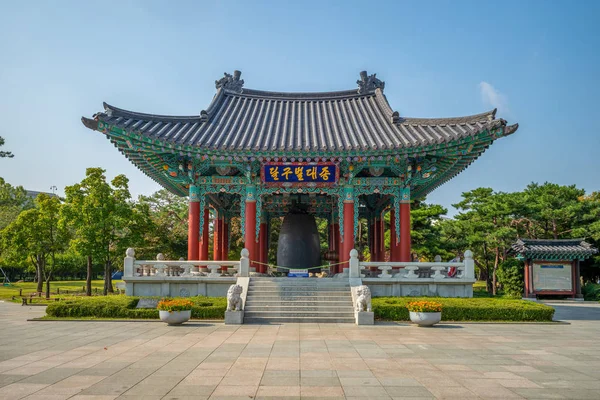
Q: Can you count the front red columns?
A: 4